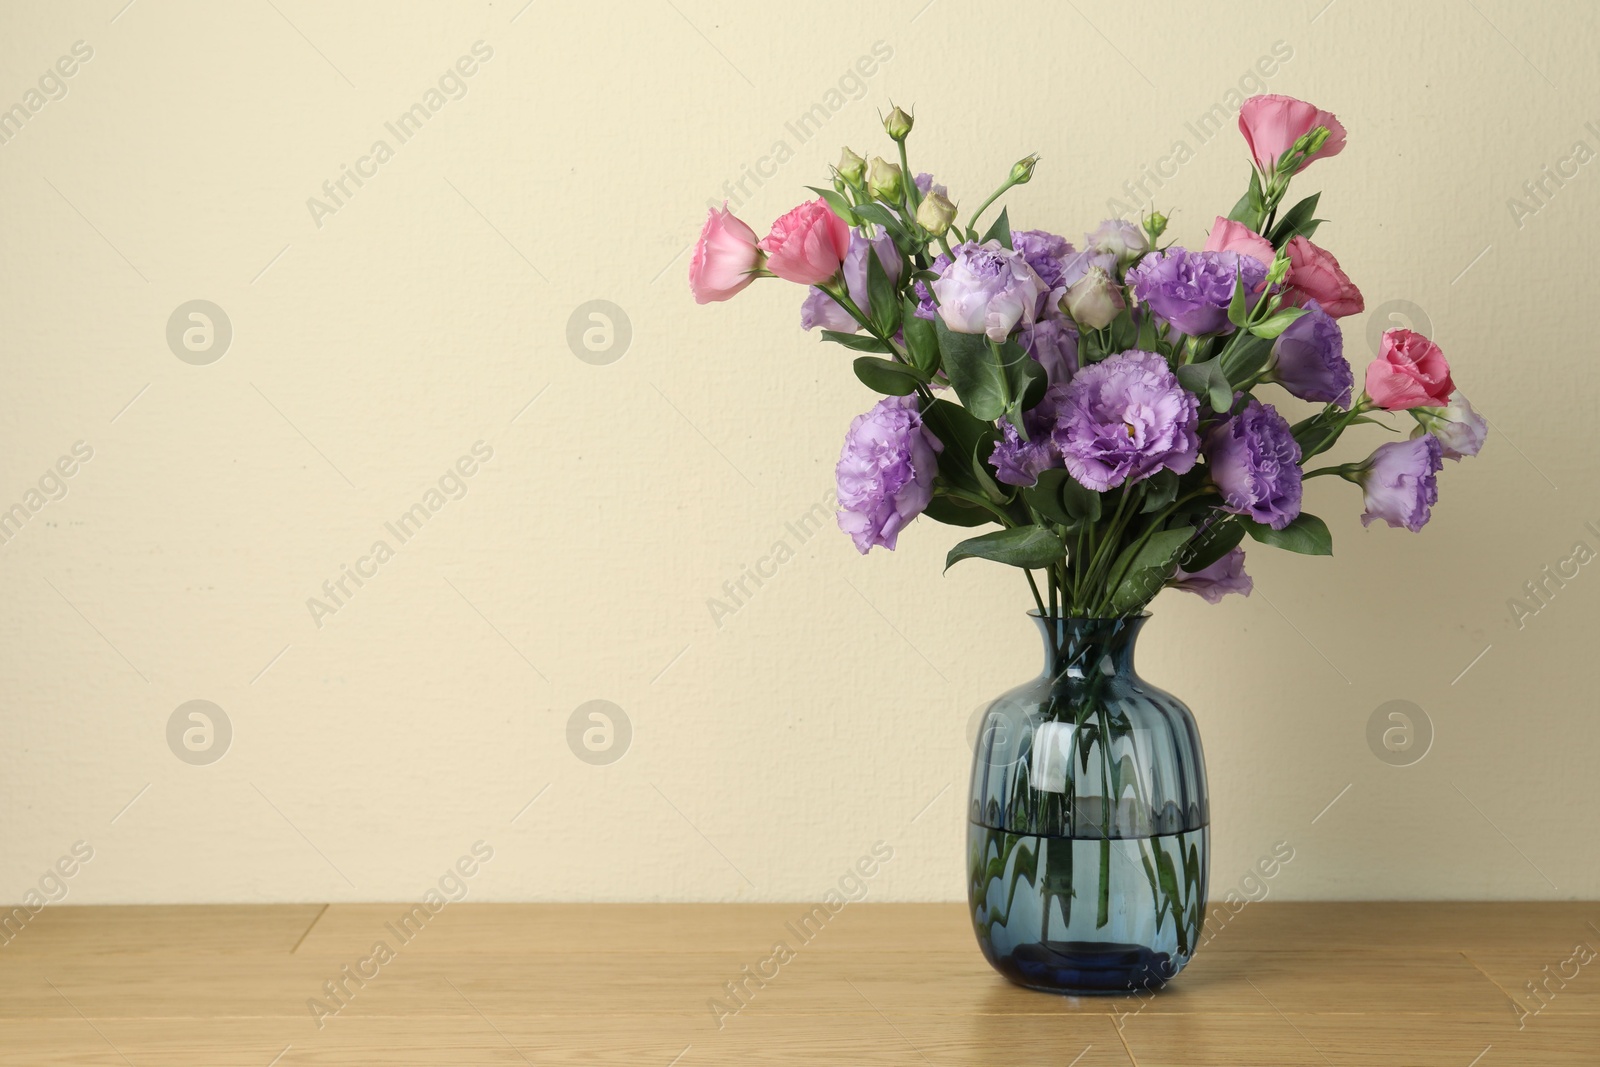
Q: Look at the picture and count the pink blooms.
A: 6